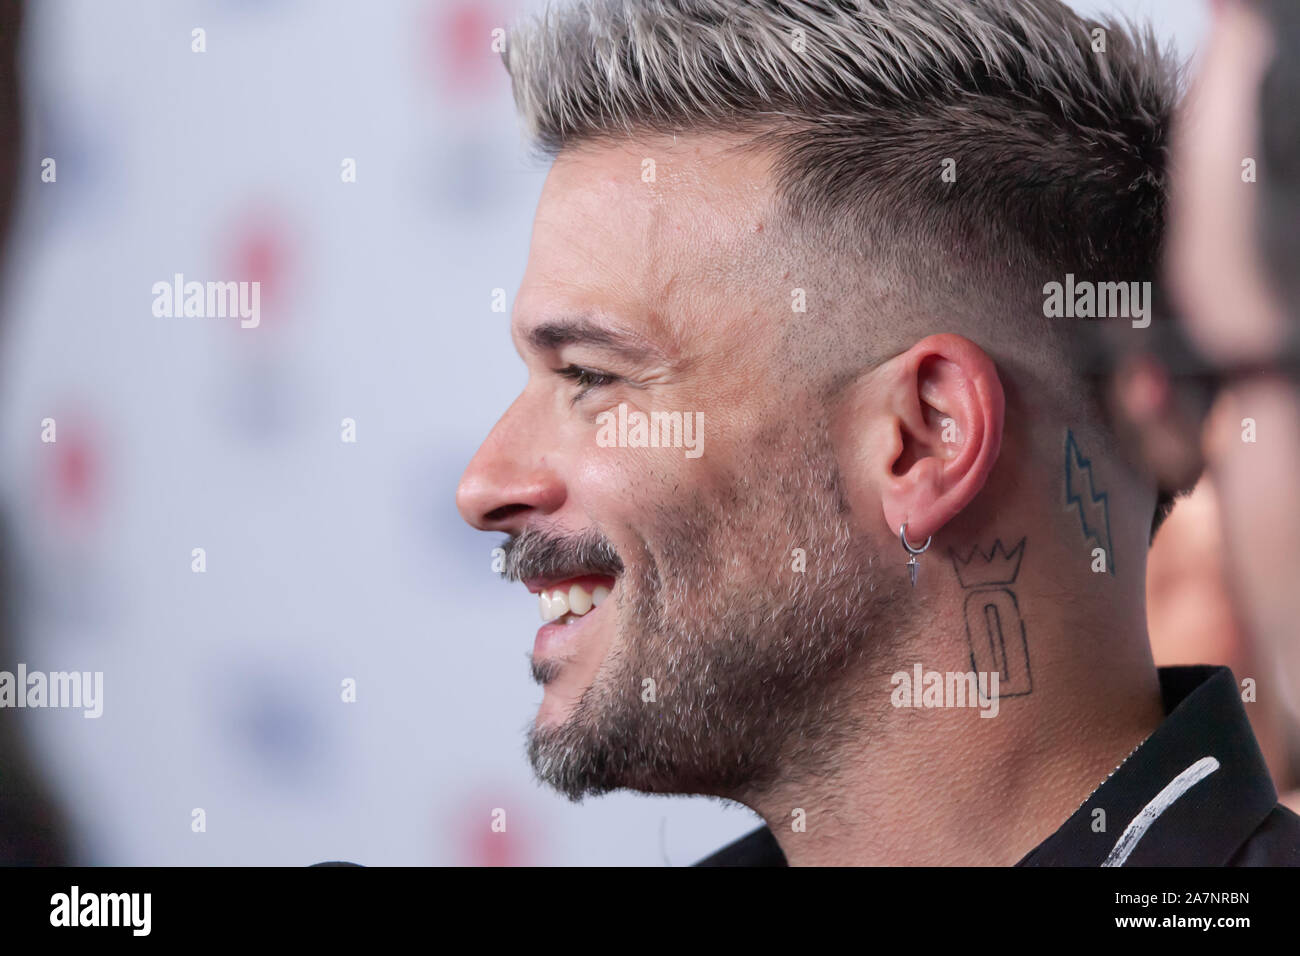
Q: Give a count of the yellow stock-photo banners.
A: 0